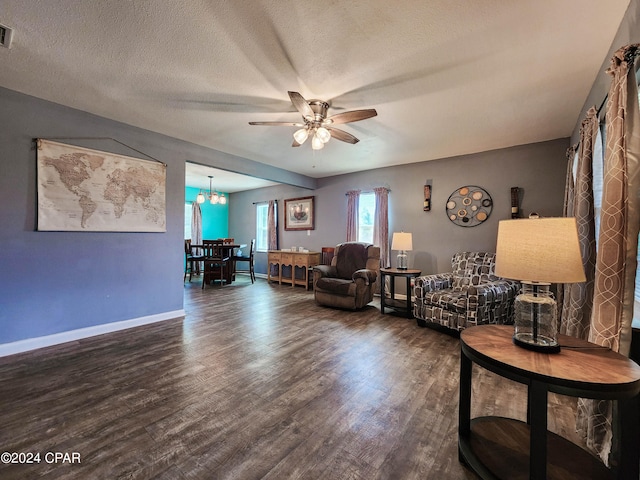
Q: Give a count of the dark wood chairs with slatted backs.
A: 4